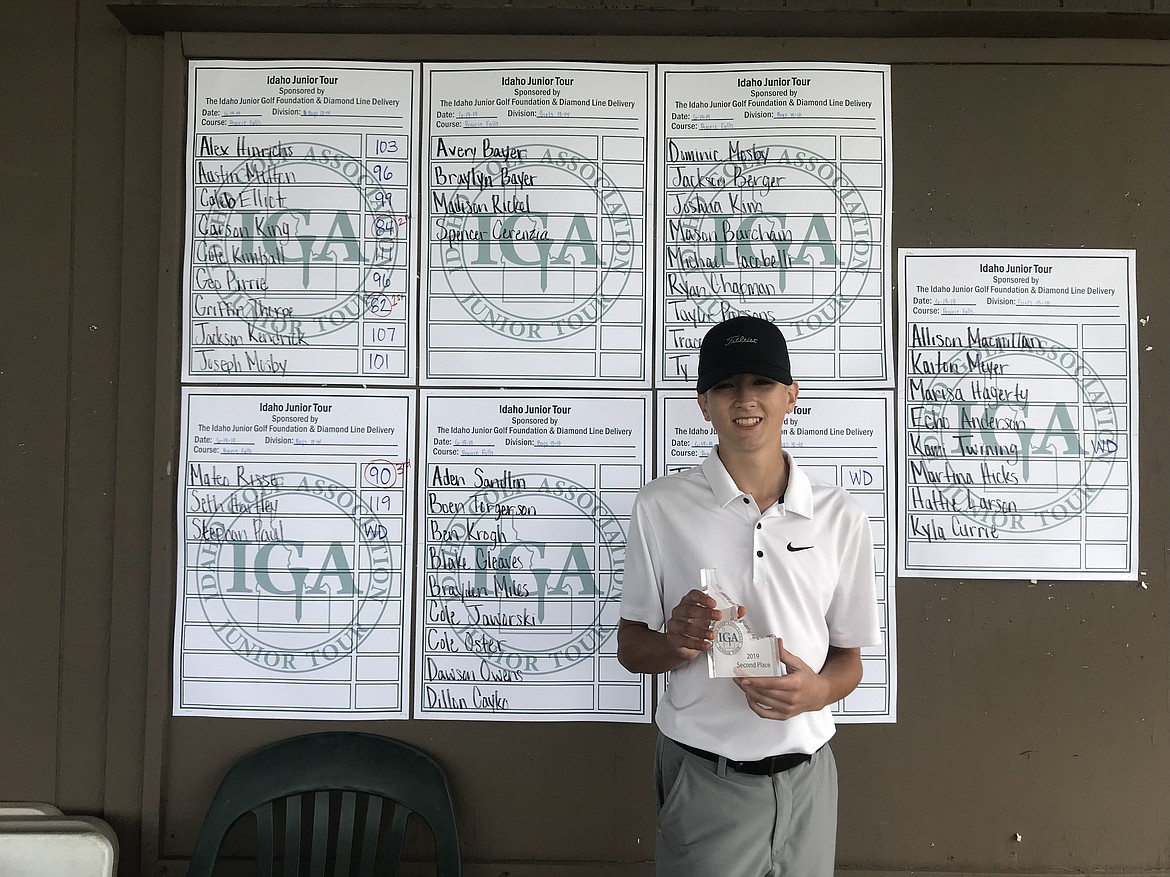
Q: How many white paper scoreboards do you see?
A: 7